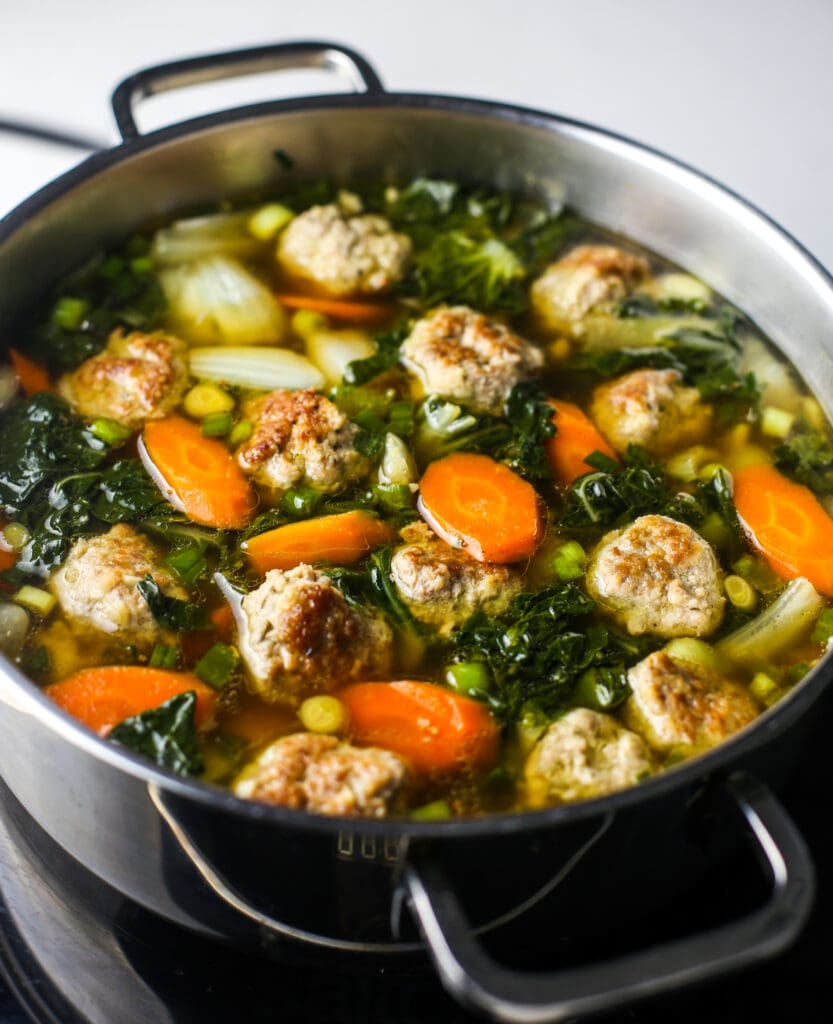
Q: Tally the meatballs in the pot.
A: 13